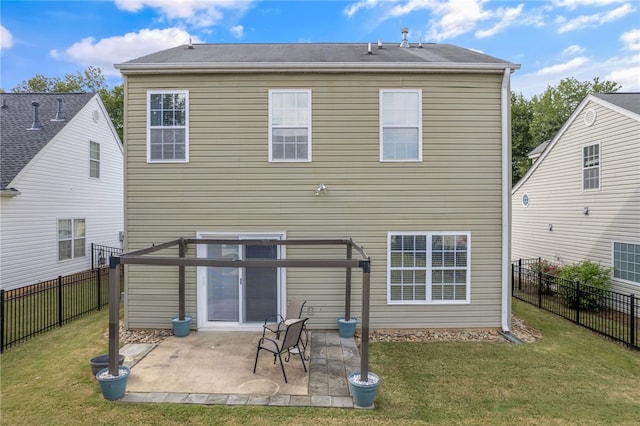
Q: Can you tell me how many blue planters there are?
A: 4